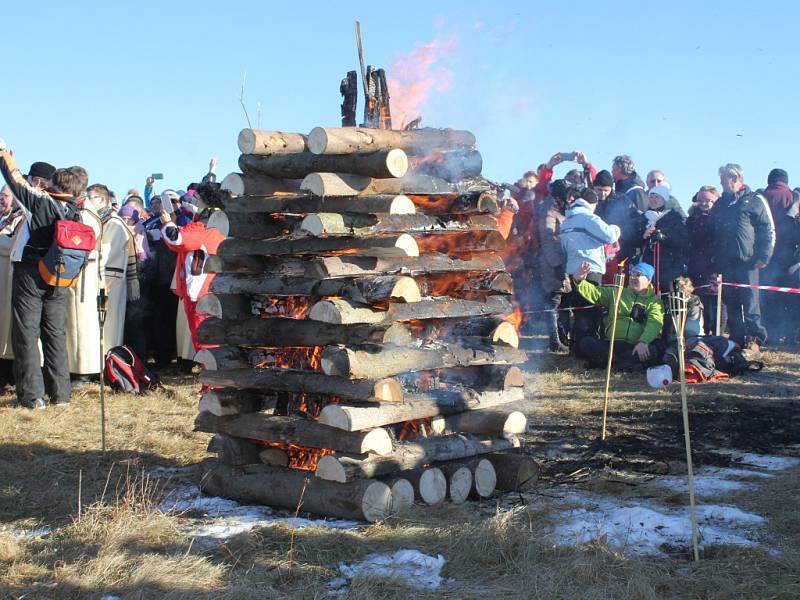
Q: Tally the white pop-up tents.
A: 0